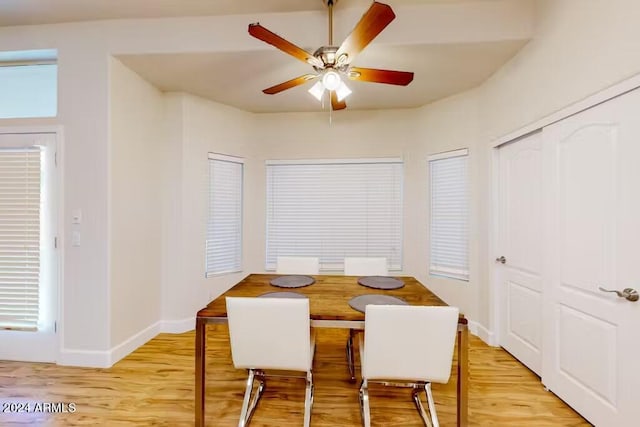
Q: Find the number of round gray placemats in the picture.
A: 4